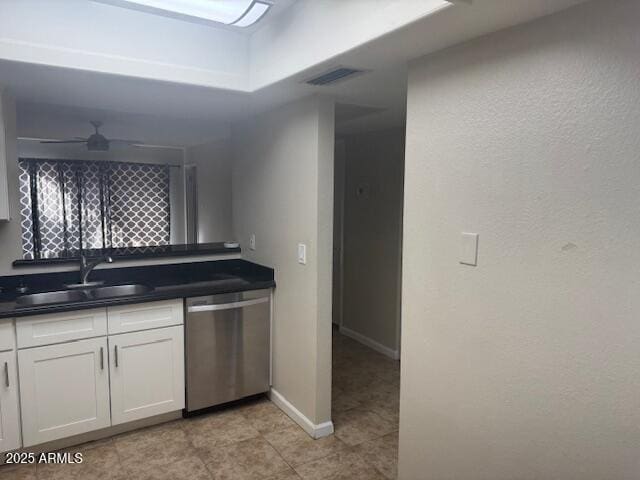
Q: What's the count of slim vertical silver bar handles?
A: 3